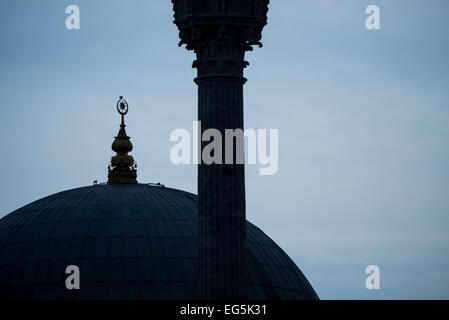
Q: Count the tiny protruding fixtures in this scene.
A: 2